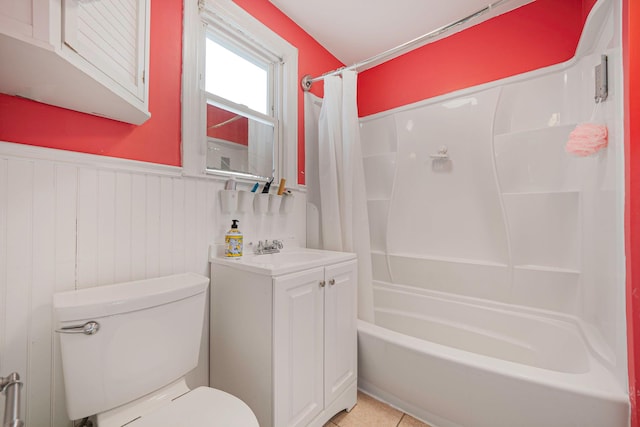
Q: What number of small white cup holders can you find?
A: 5